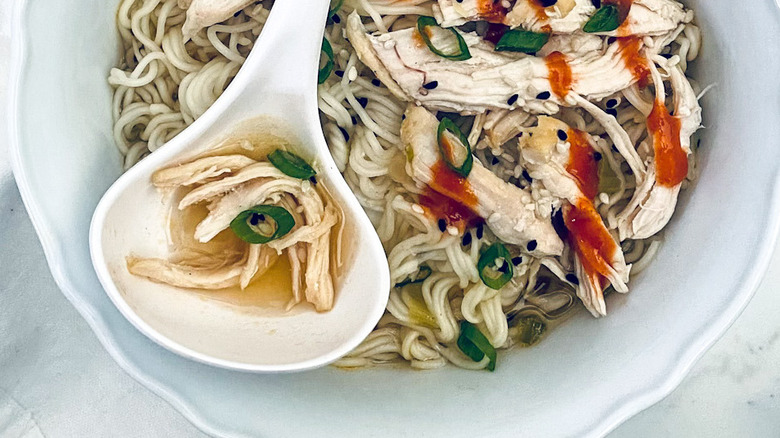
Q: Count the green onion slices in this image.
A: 11